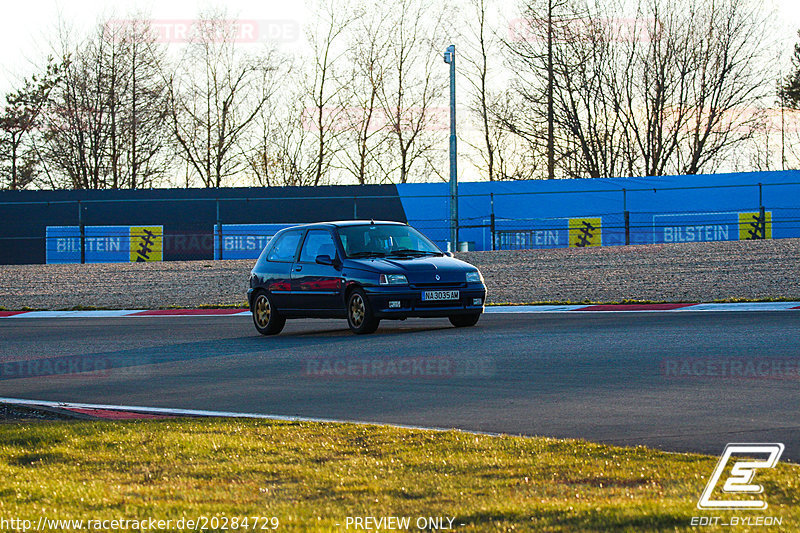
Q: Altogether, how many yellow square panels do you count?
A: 3